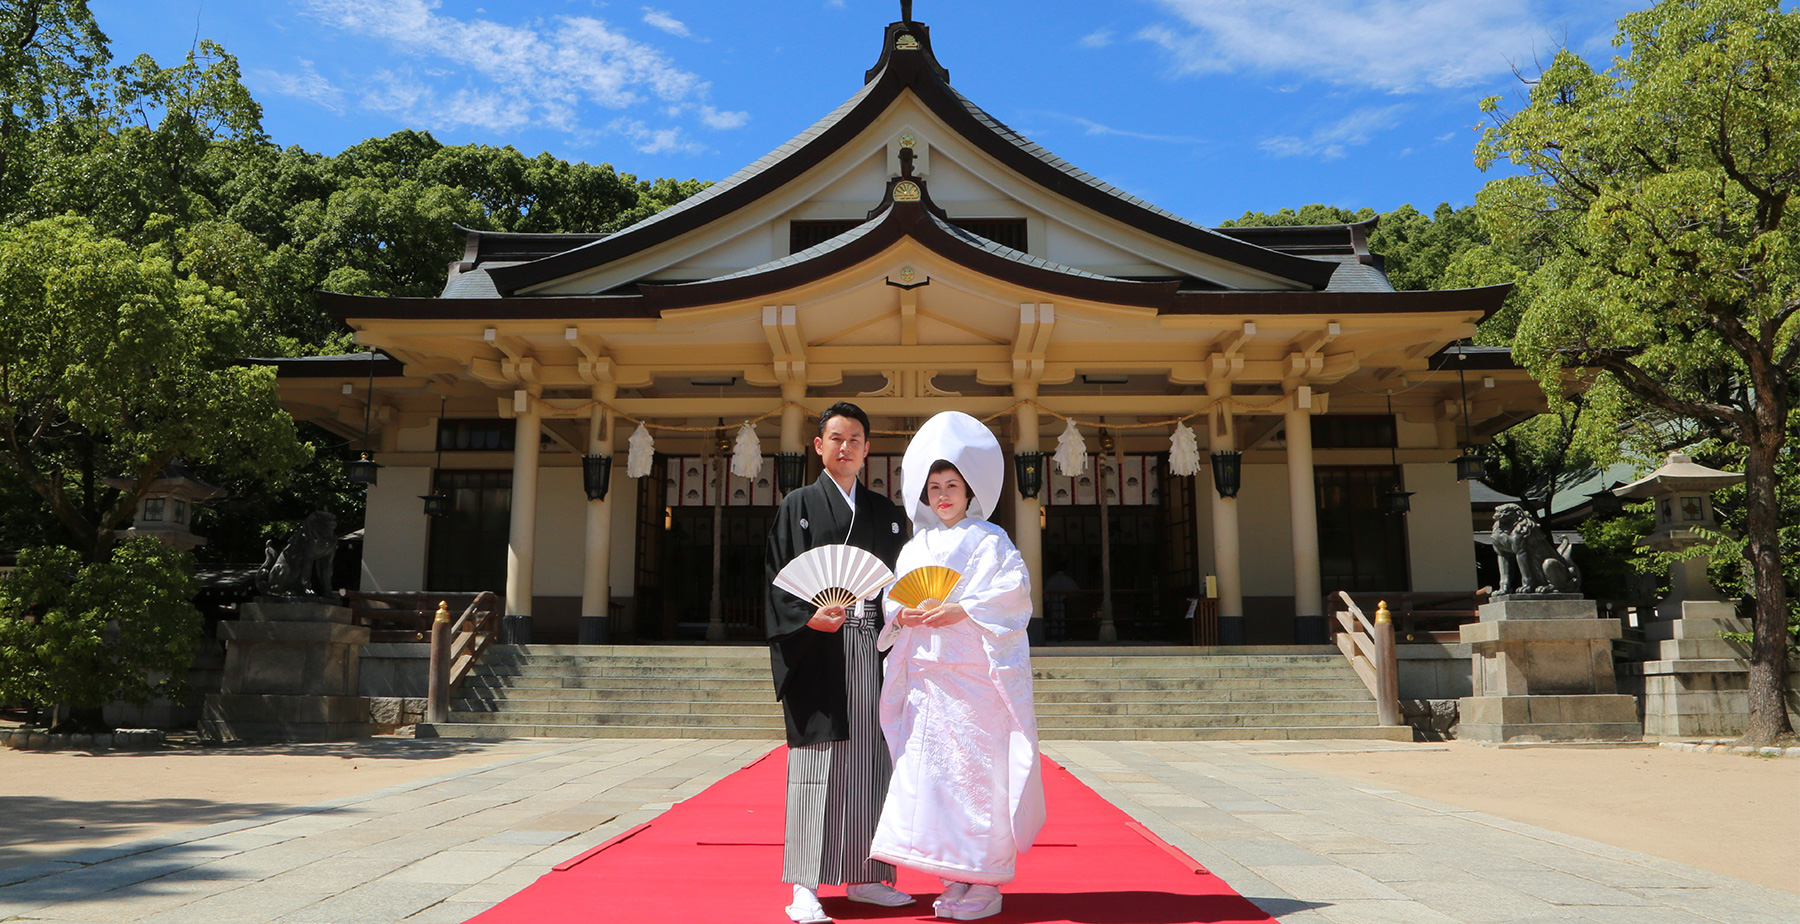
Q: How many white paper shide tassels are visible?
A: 4